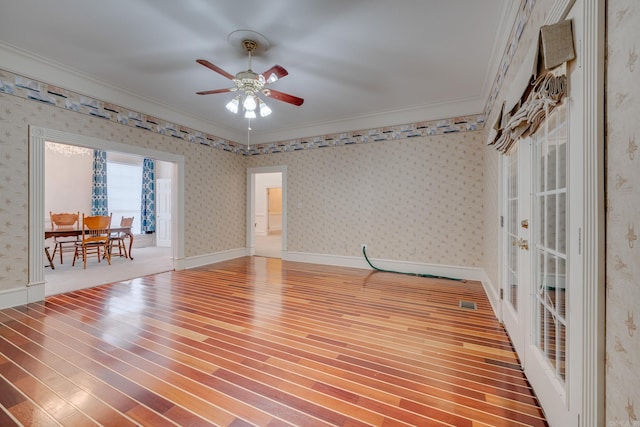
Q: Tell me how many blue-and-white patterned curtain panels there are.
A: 2